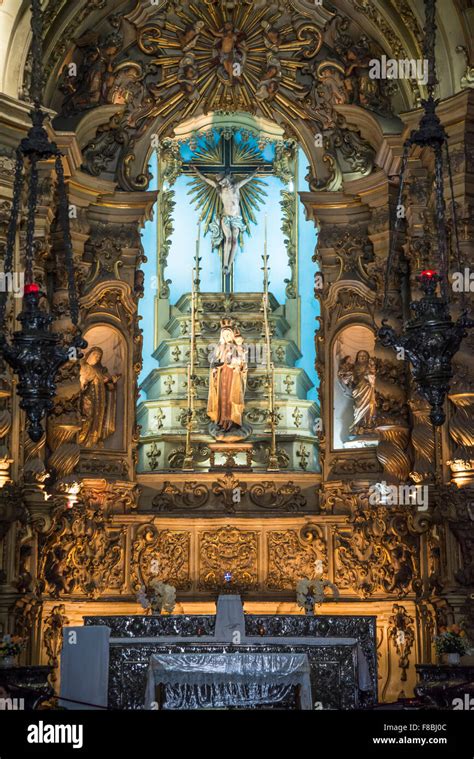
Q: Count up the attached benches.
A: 0